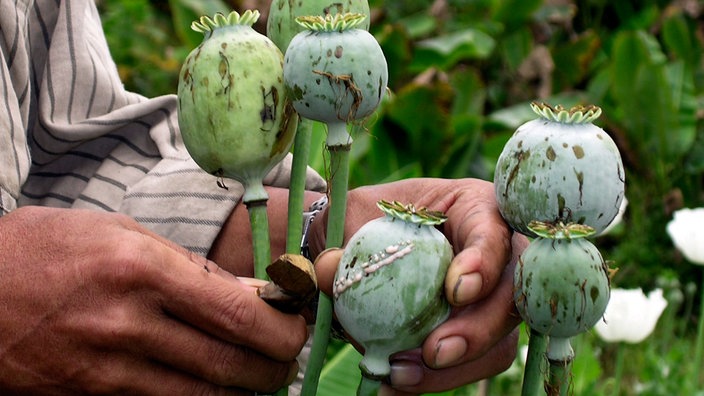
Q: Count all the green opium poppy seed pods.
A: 6